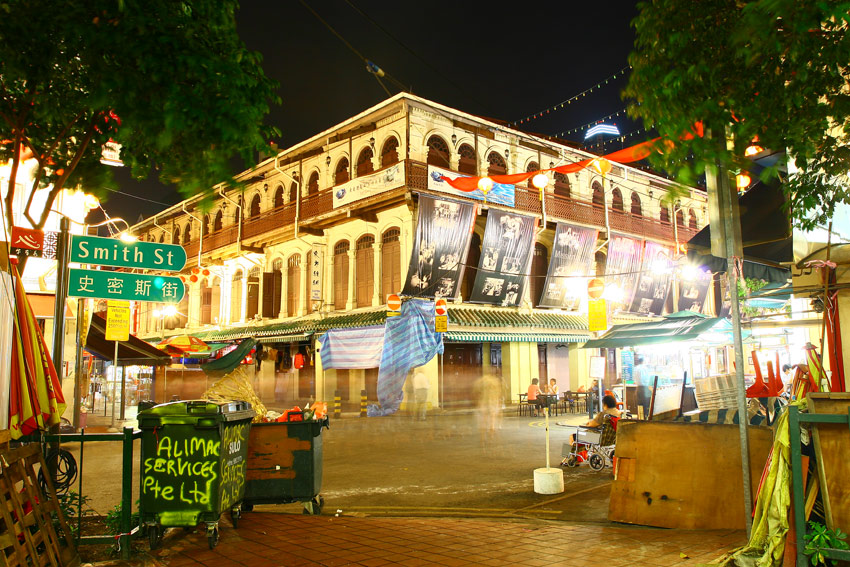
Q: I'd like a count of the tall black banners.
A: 6